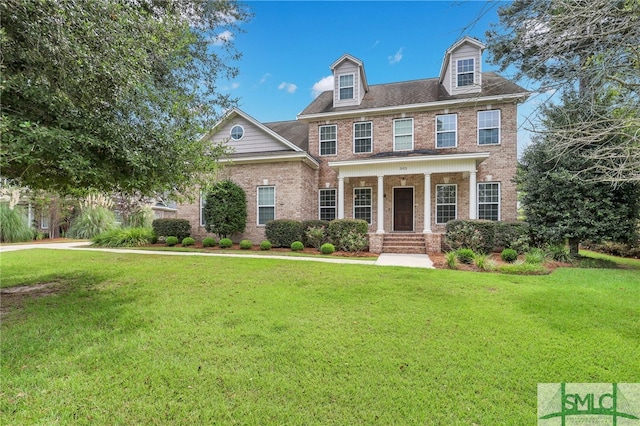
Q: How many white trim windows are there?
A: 14